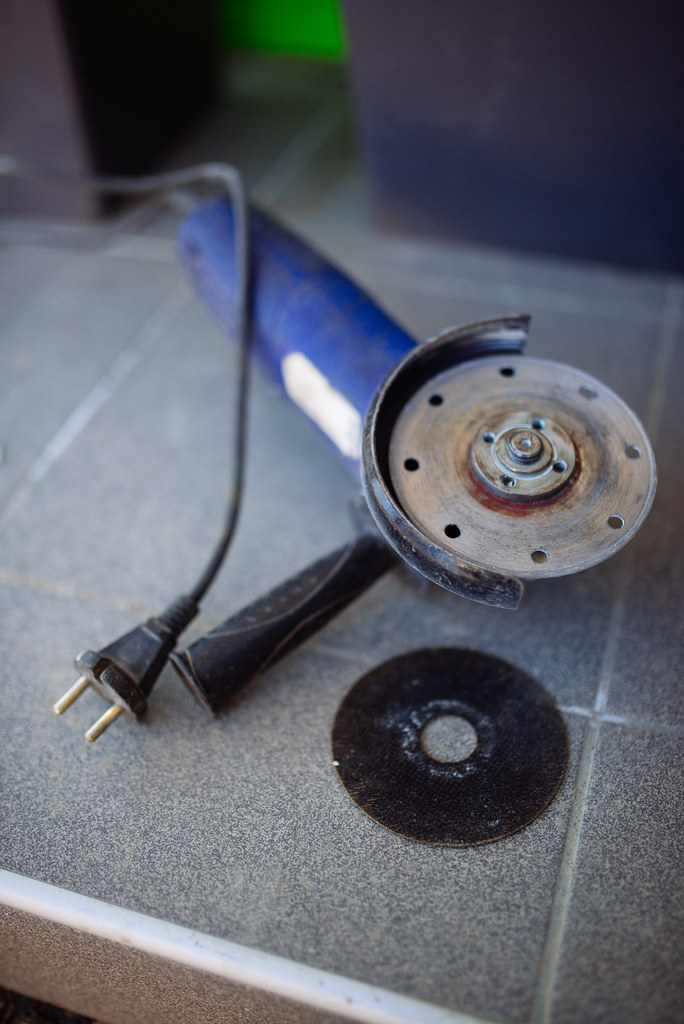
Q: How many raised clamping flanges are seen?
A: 1